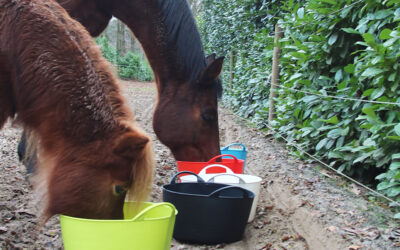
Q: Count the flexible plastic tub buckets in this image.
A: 5